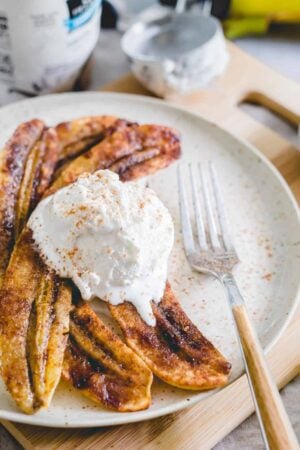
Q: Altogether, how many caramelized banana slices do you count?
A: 6